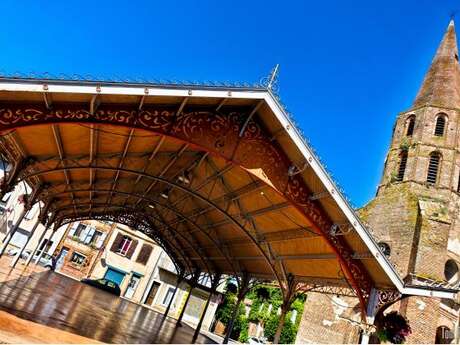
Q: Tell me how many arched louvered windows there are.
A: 4